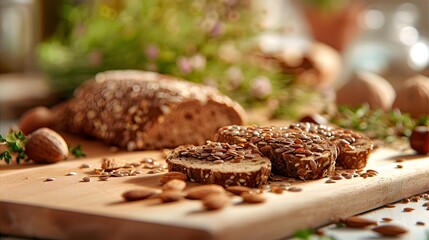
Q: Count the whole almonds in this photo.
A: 10